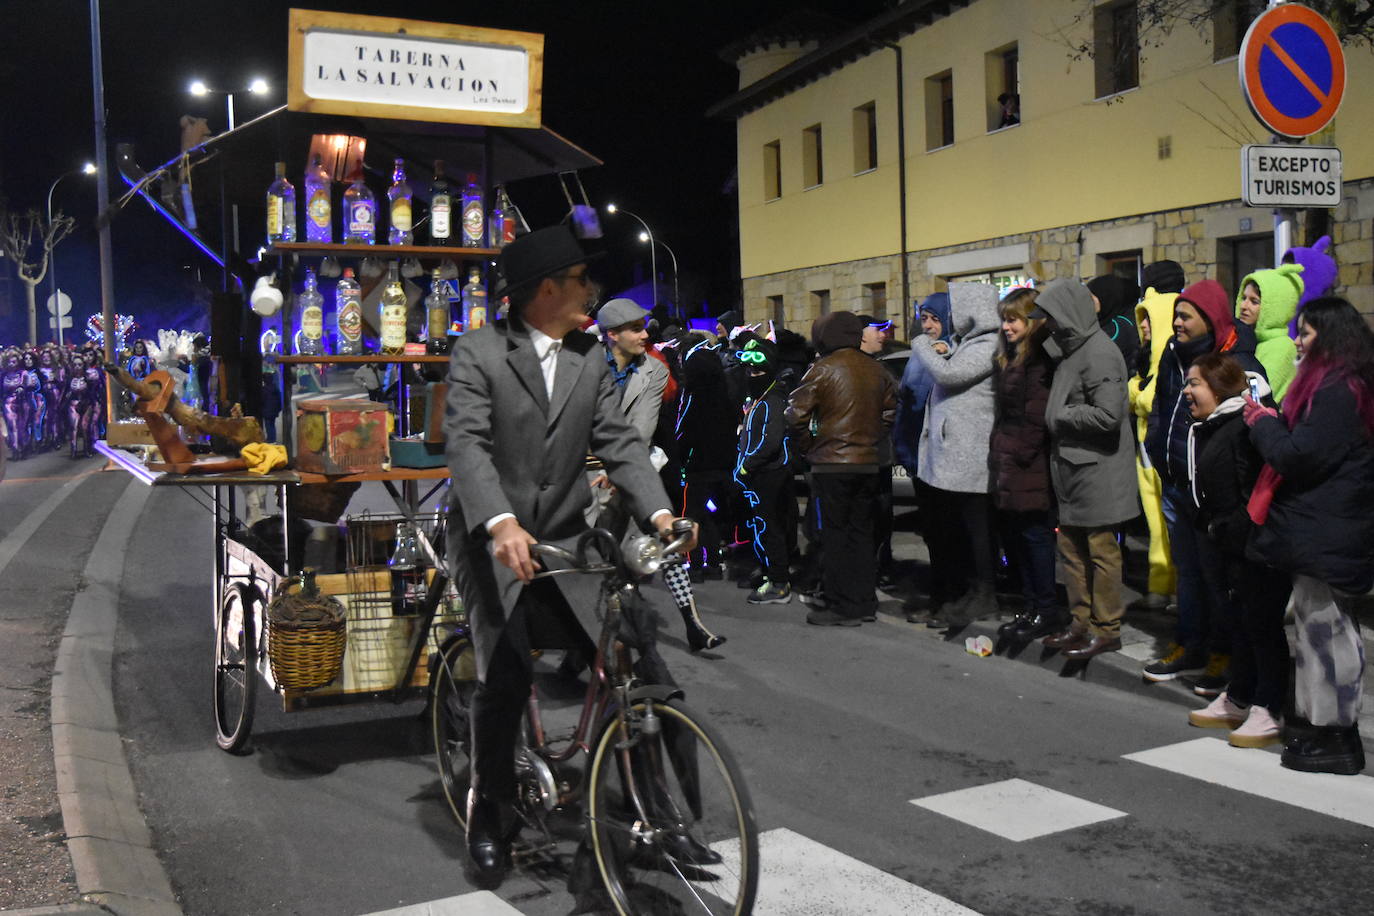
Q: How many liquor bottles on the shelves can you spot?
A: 12